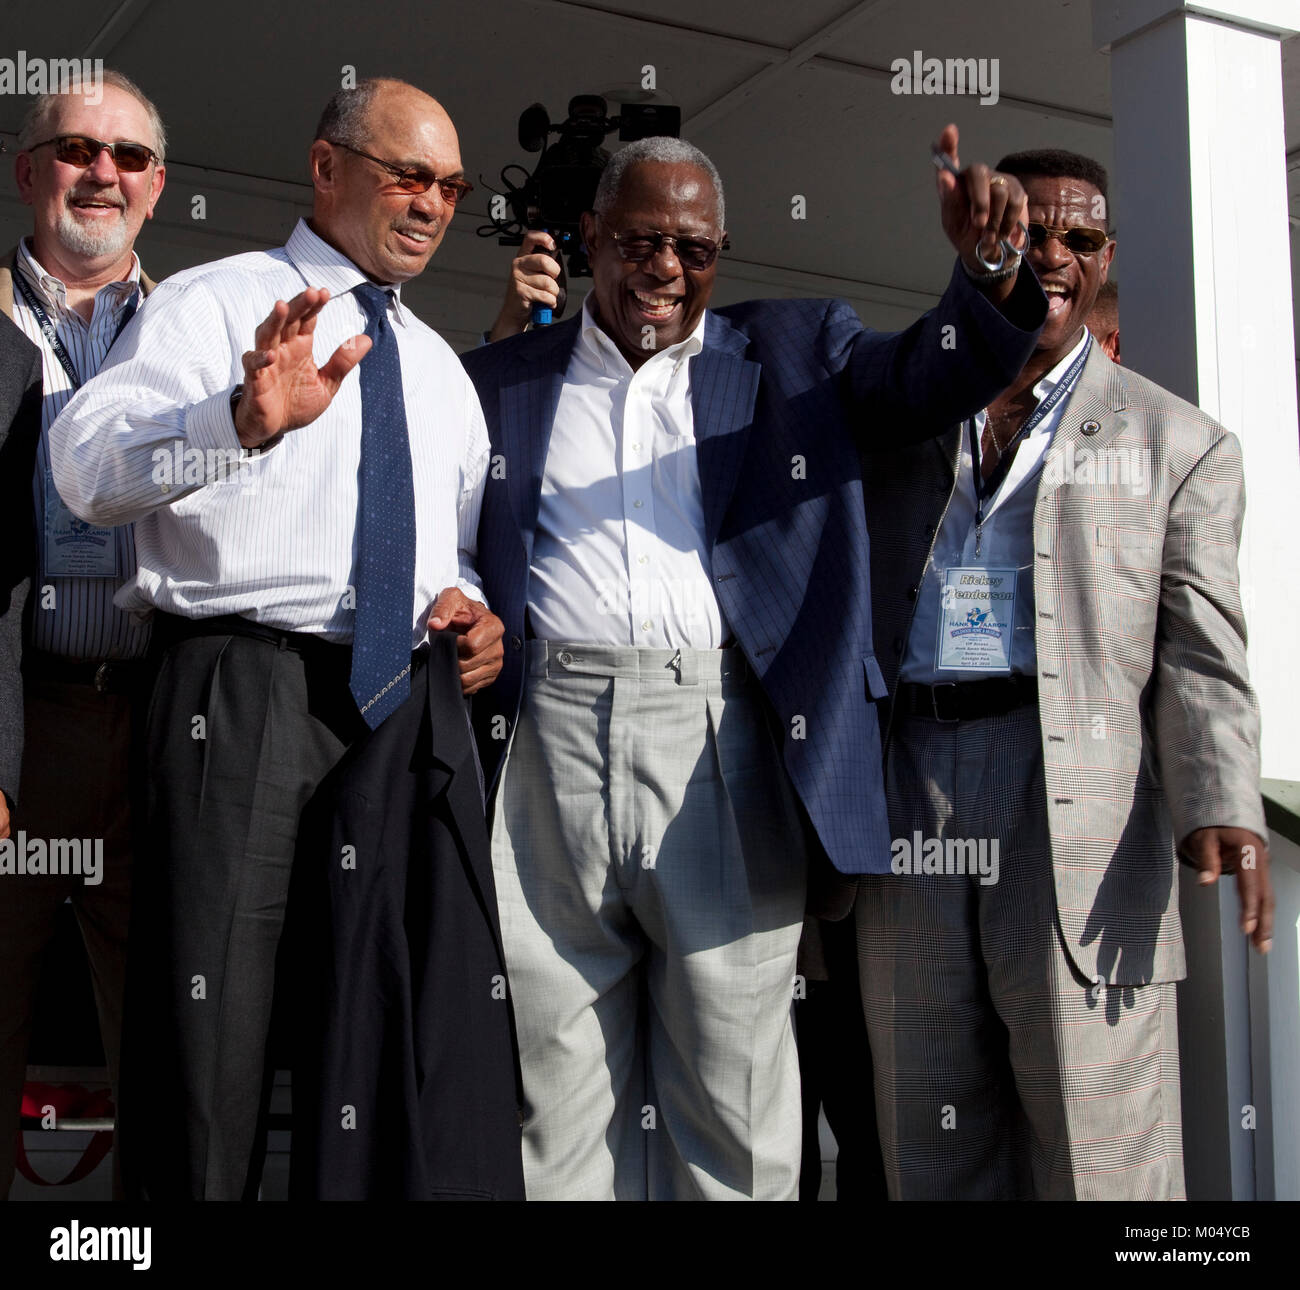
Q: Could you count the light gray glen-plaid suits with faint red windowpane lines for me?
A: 1